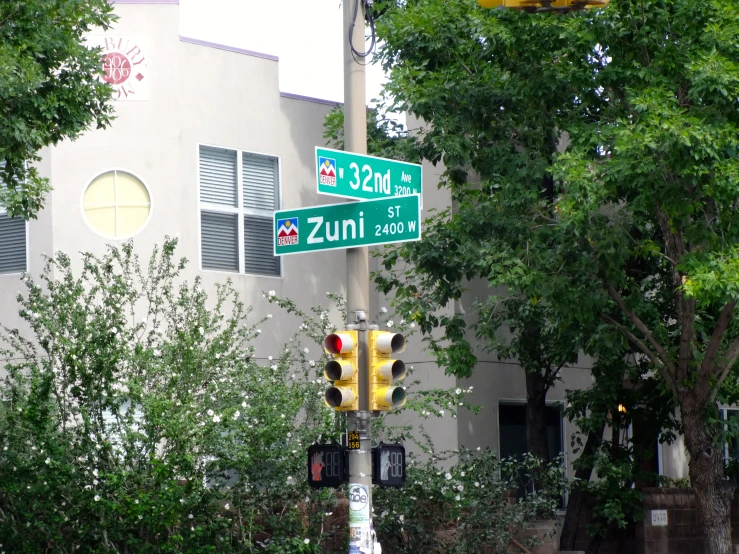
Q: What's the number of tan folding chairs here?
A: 0